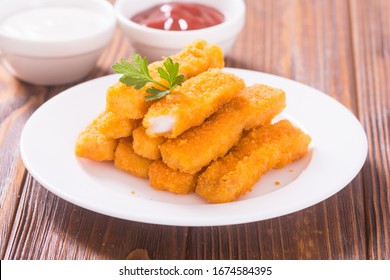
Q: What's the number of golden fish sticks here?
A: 9